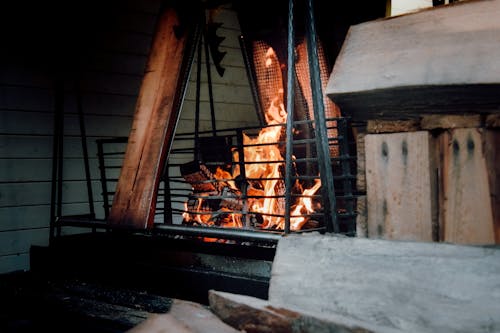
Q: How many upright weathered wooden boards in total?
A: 2